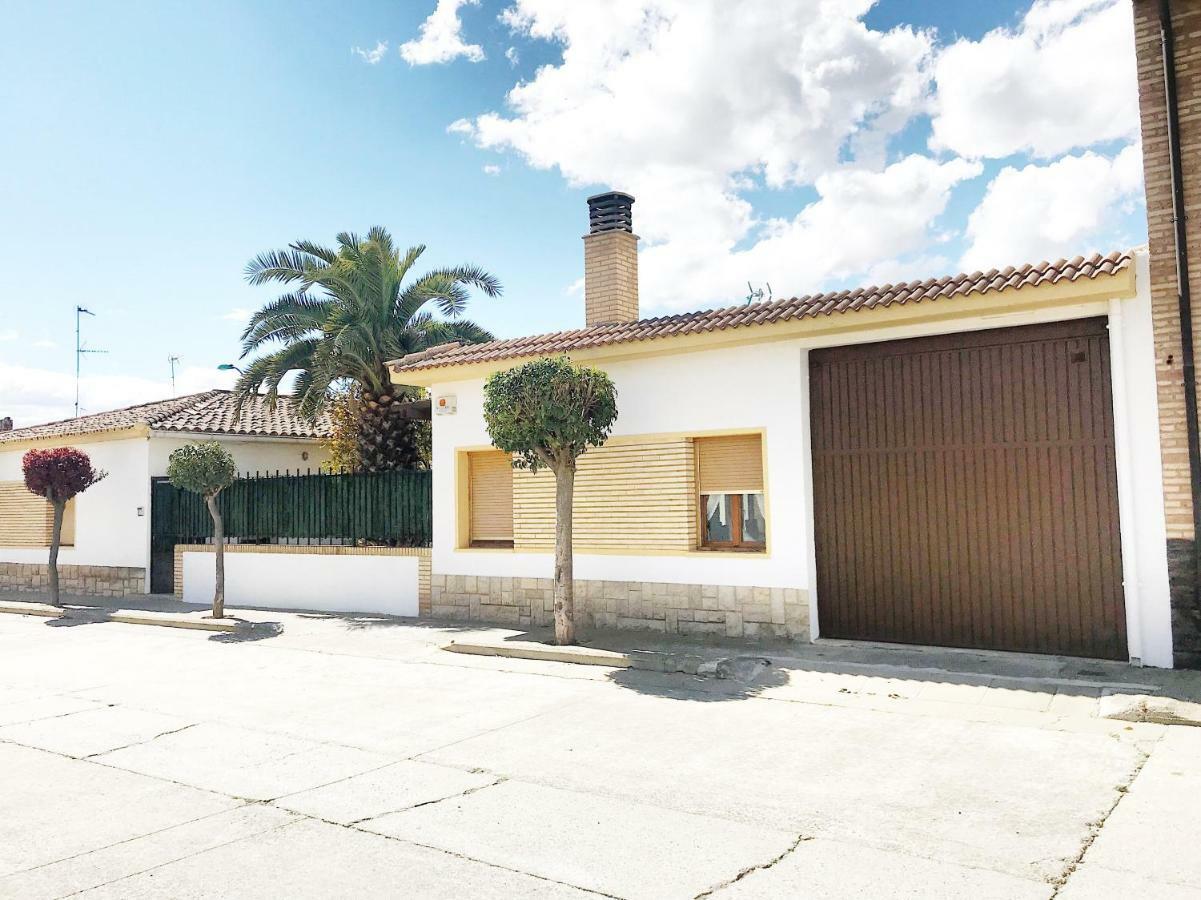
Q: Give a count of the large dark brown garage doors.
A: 1